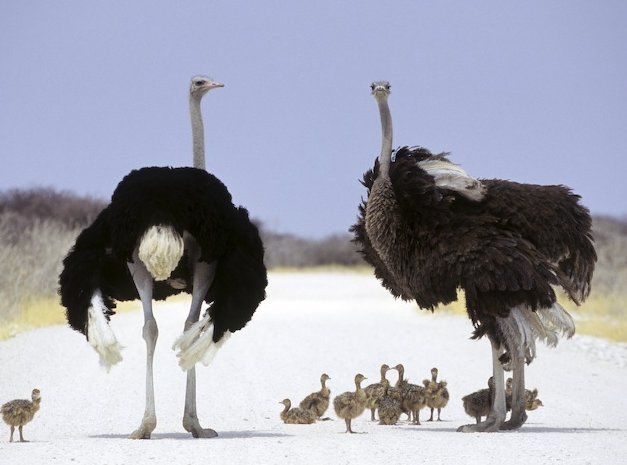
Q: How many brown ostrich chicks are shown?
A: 11